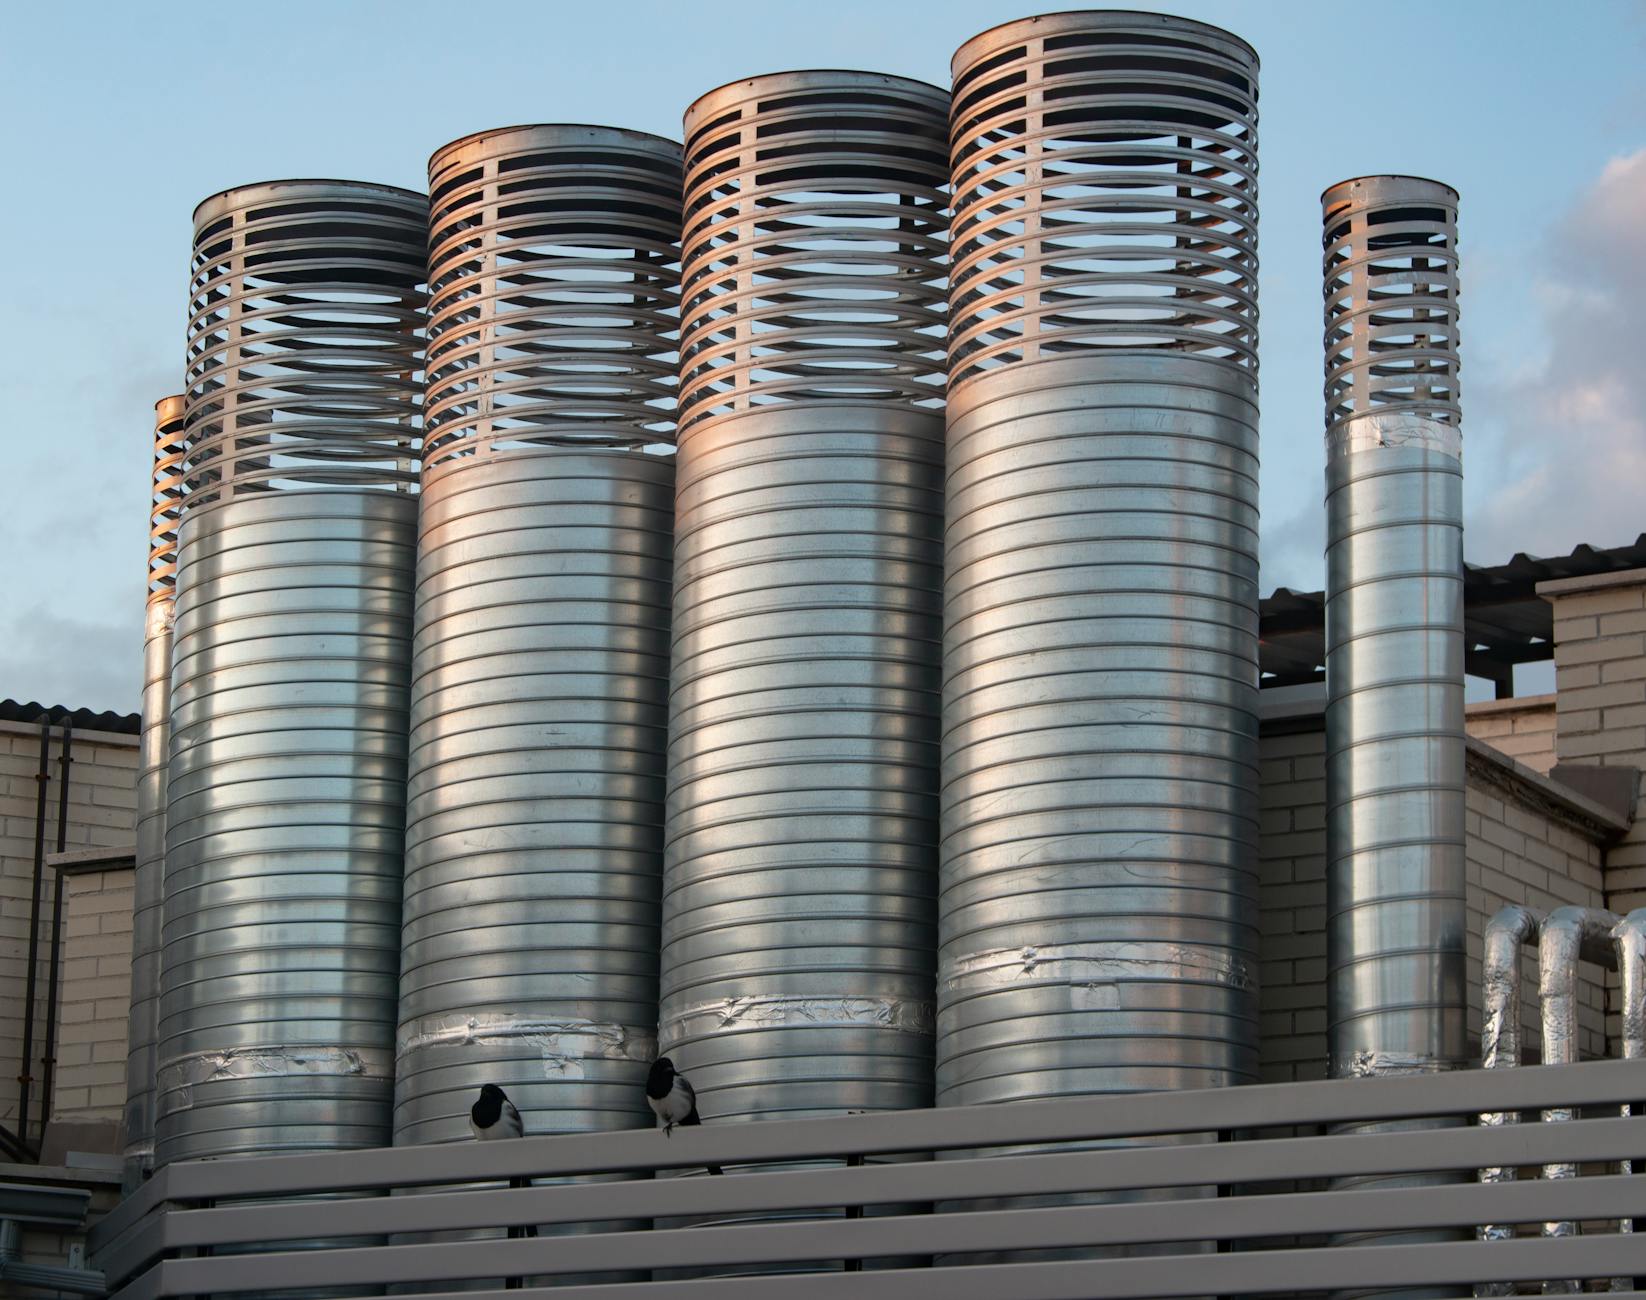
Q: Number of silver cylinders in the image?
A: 6